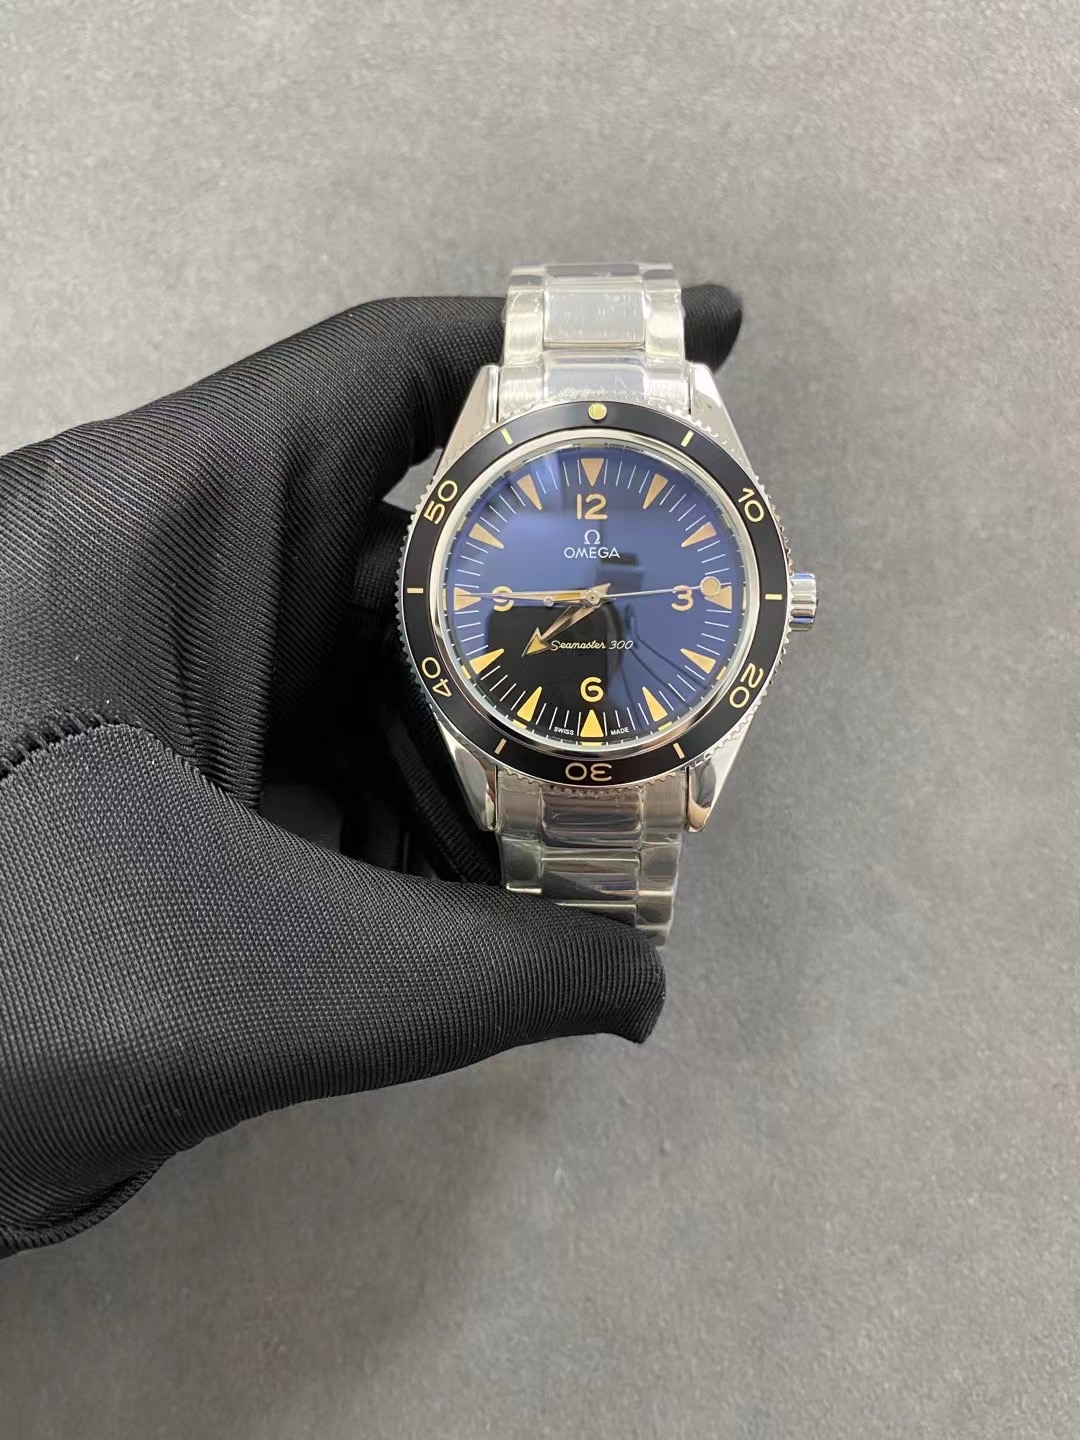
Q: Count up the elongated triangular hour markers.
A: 12